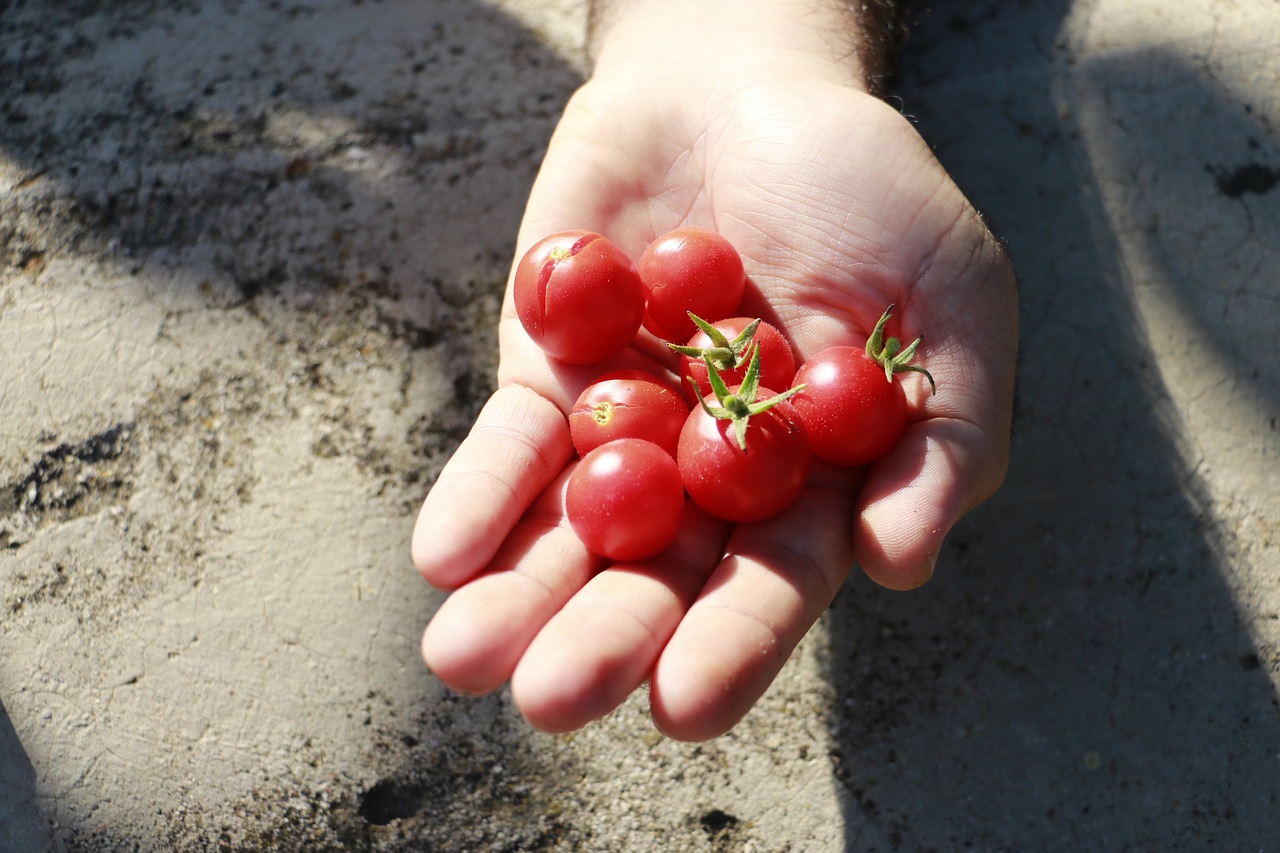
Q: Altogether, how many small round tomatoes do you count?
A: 7